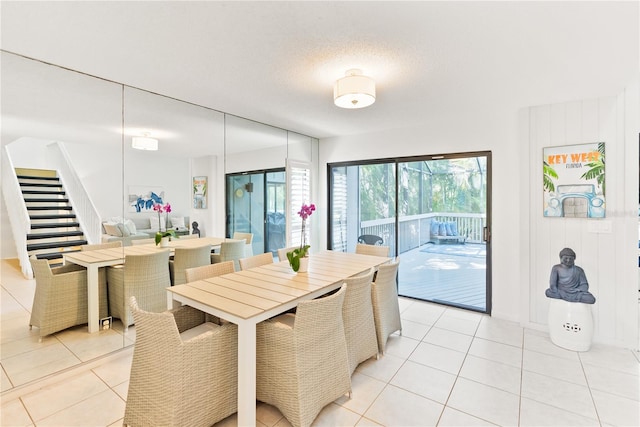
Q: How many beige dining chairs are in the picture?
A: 8